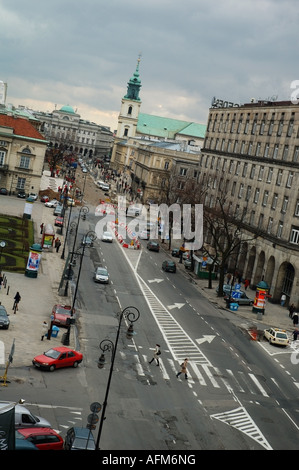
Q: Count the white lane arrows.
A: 3